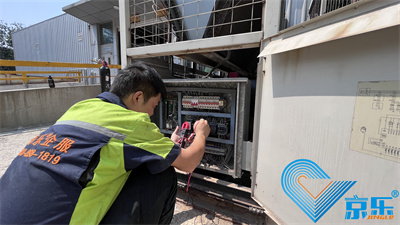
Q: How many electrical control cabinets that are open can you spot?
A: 1